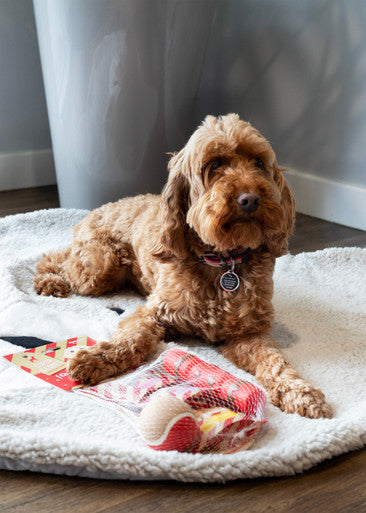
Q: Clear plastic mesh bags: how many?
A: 1